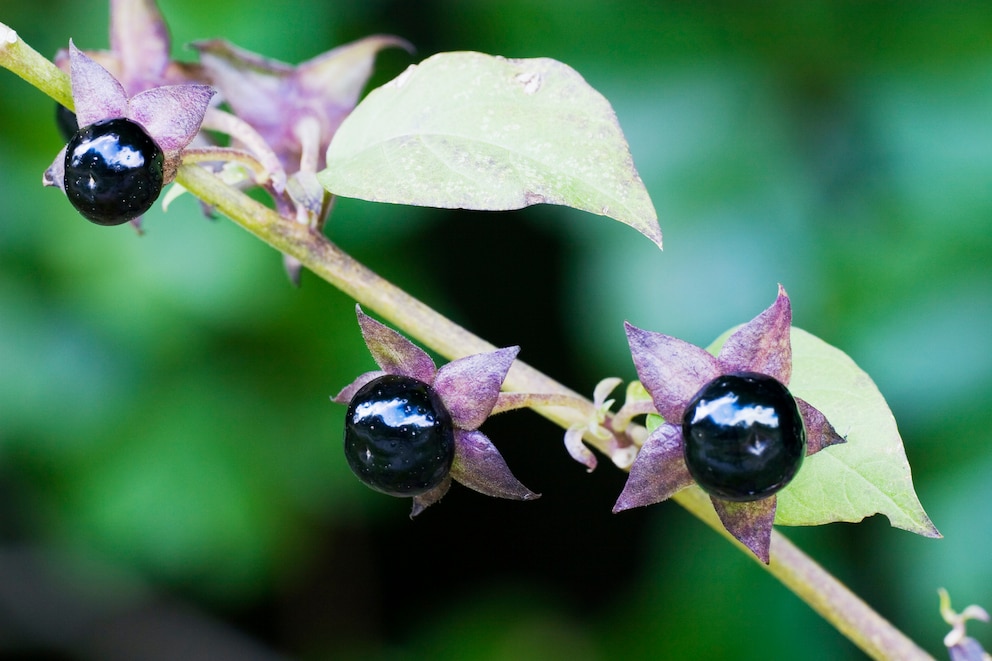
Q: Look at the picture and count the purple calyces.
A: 5